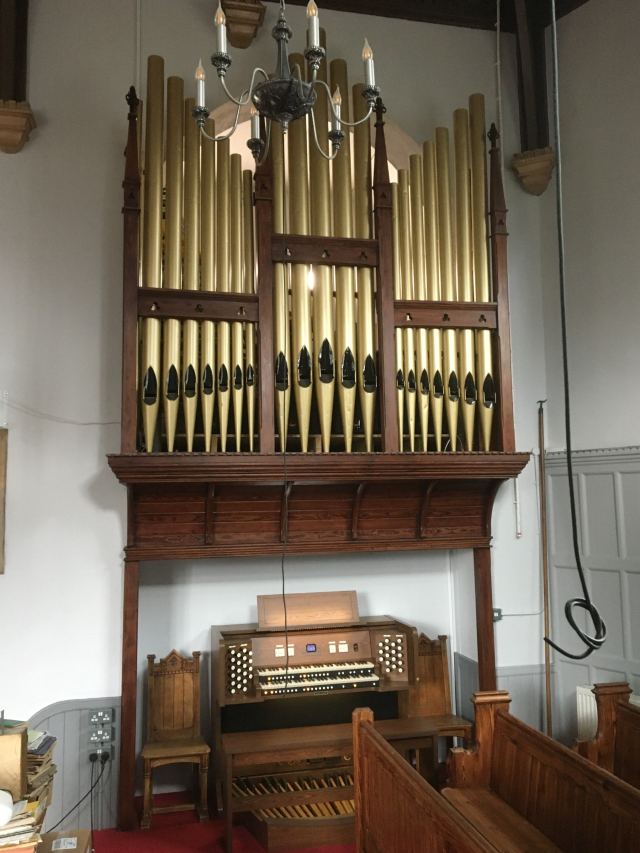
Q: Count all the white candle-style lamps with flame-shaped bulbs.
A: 6